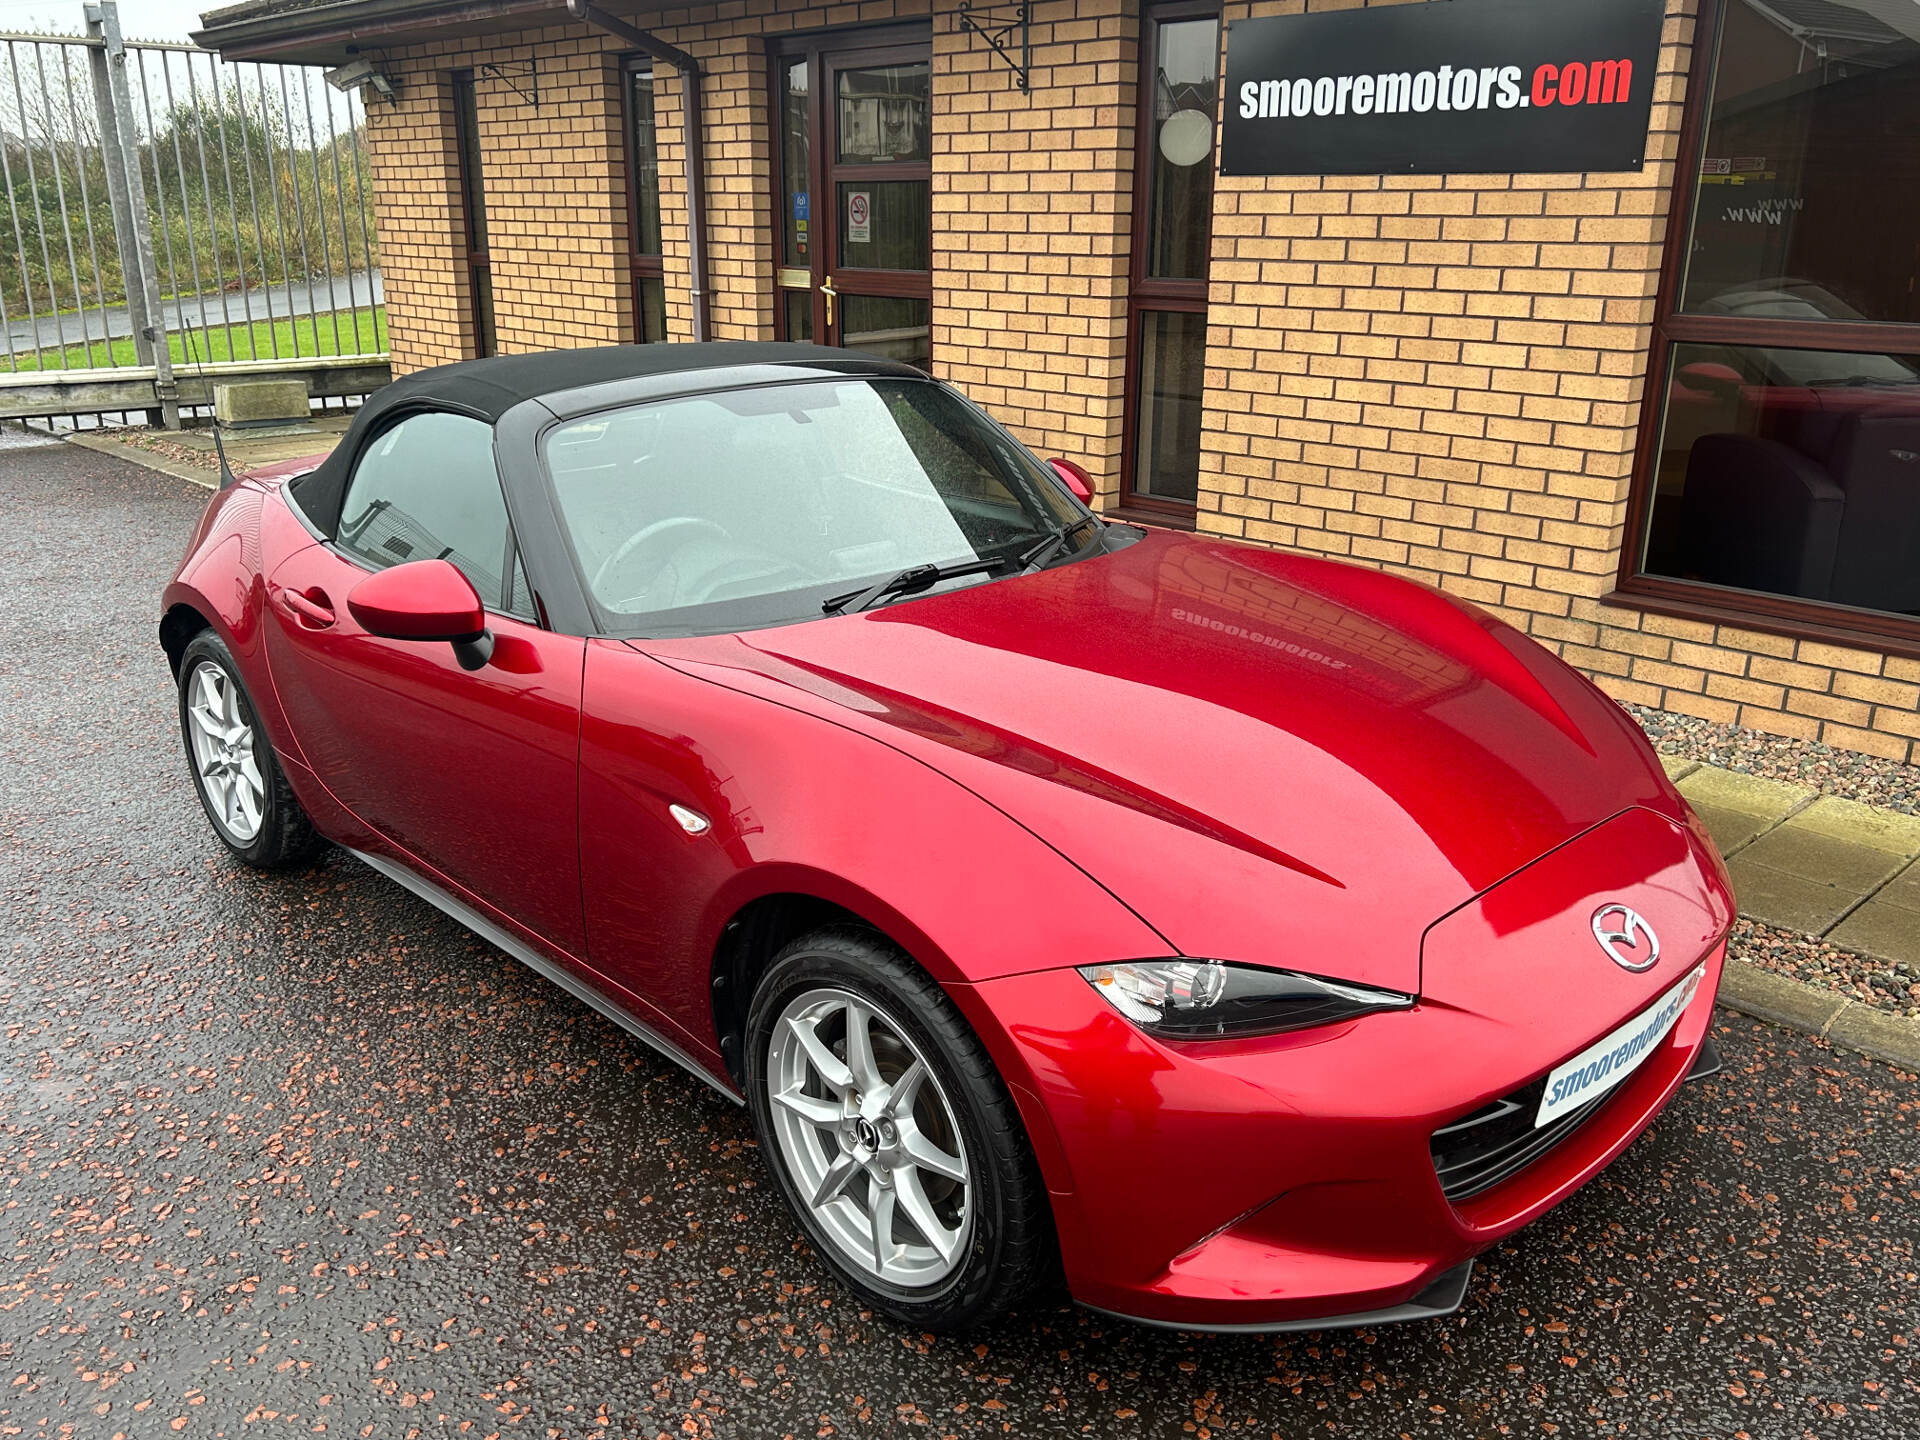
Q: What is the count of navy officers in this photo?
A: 0